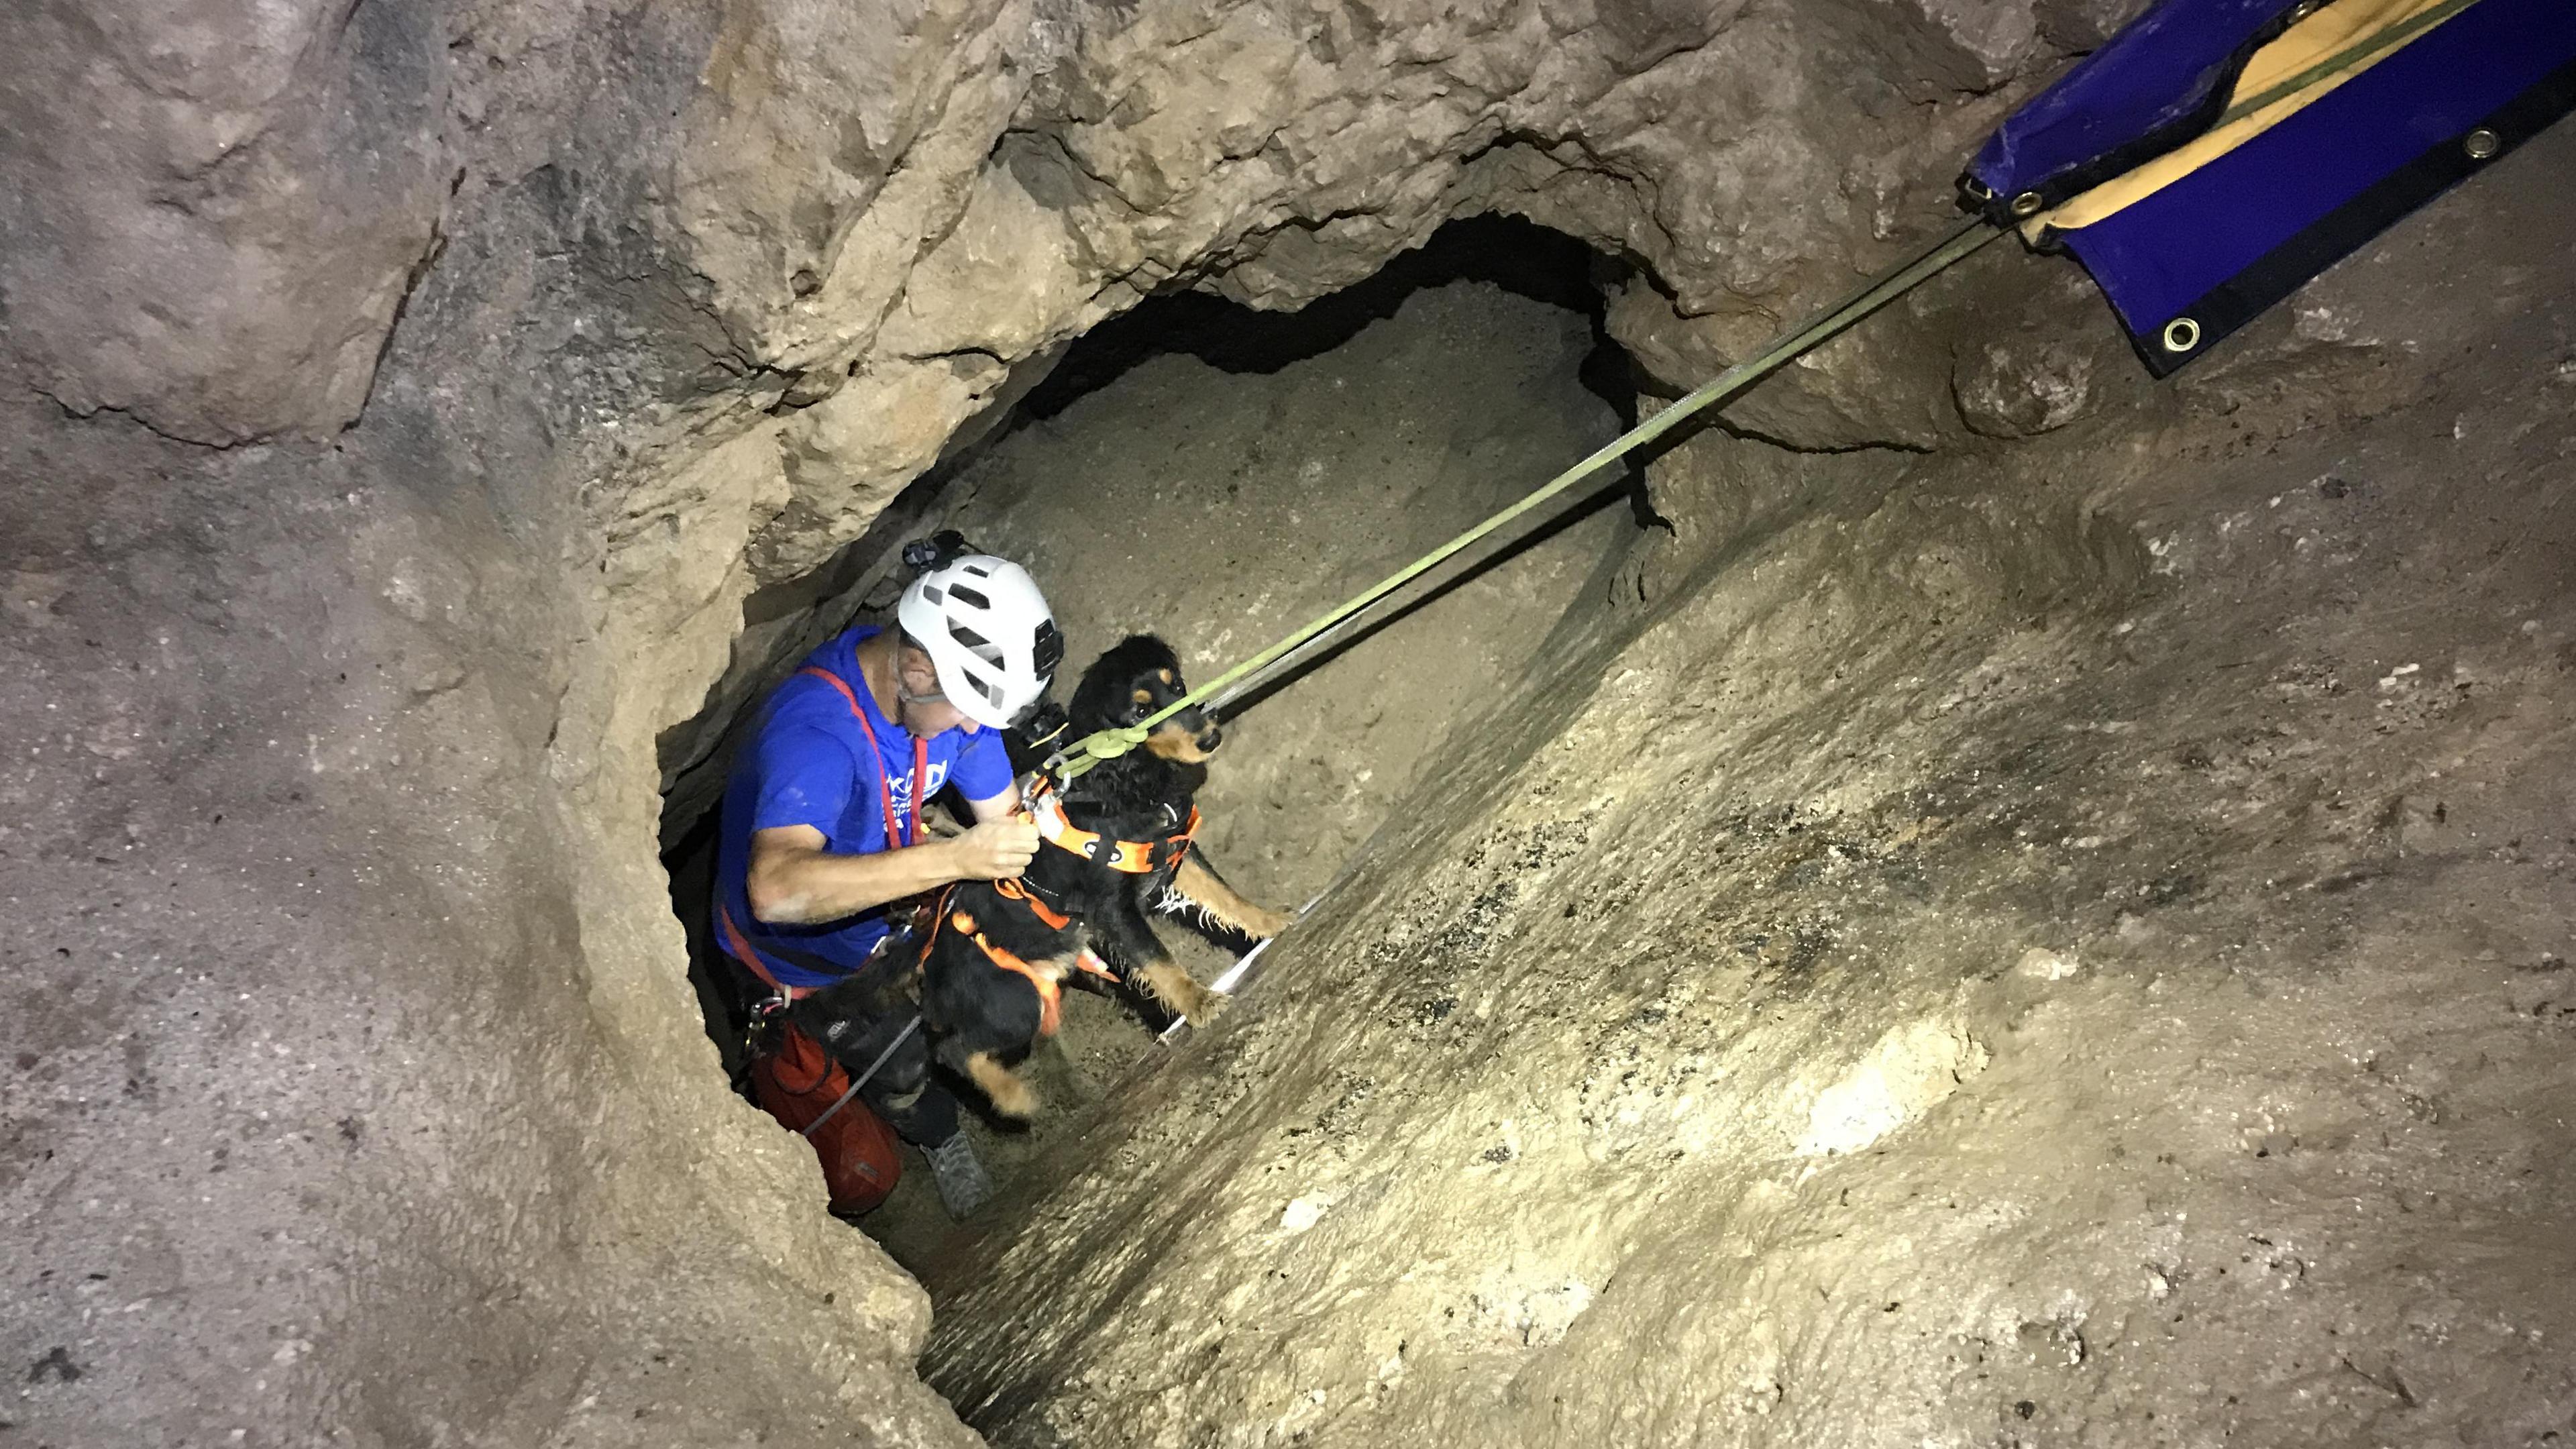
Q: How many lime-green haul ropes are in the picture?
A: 1